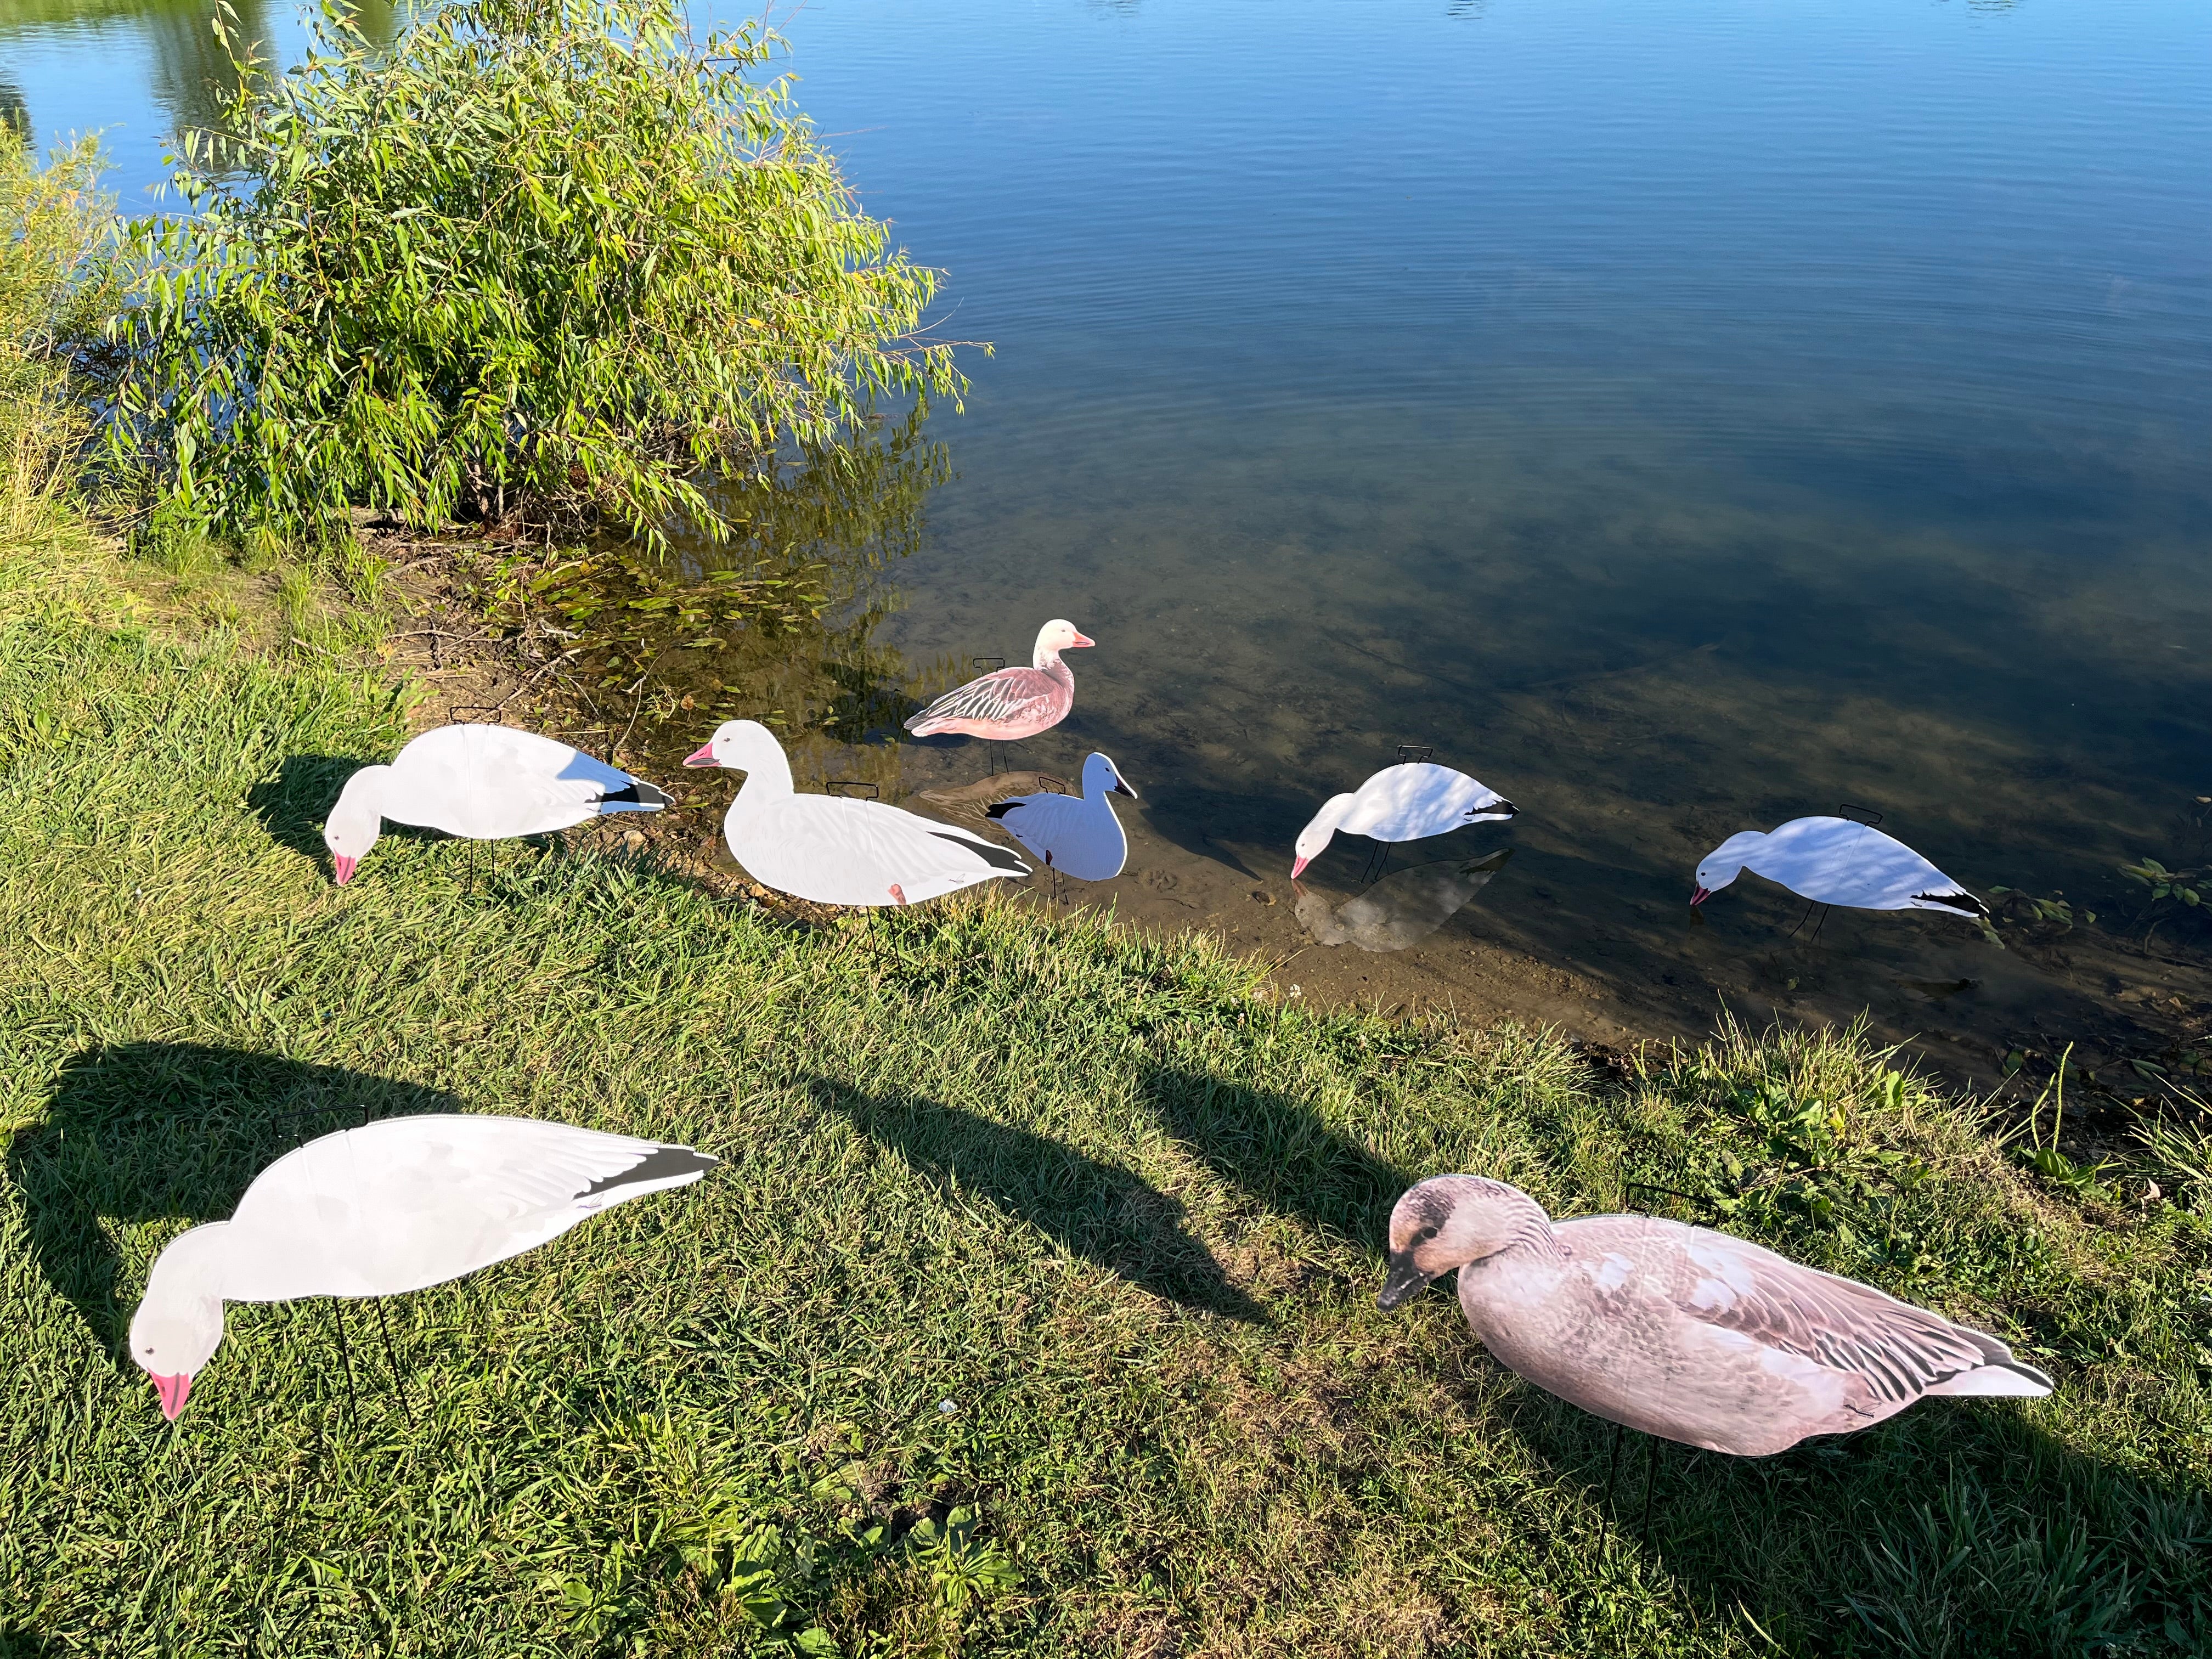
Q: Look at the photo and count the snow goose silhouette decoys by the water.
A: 8